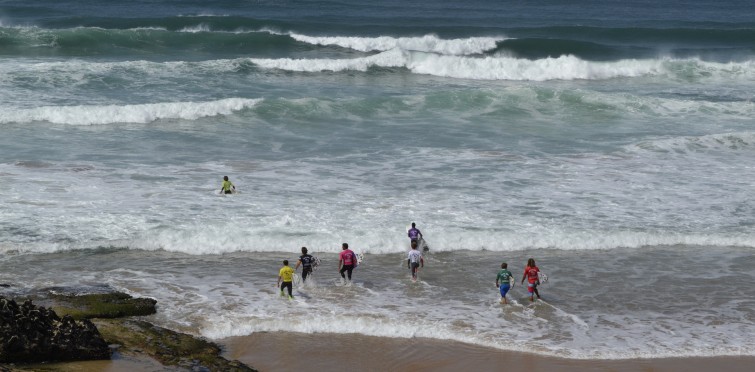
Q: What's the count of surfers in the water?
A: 8